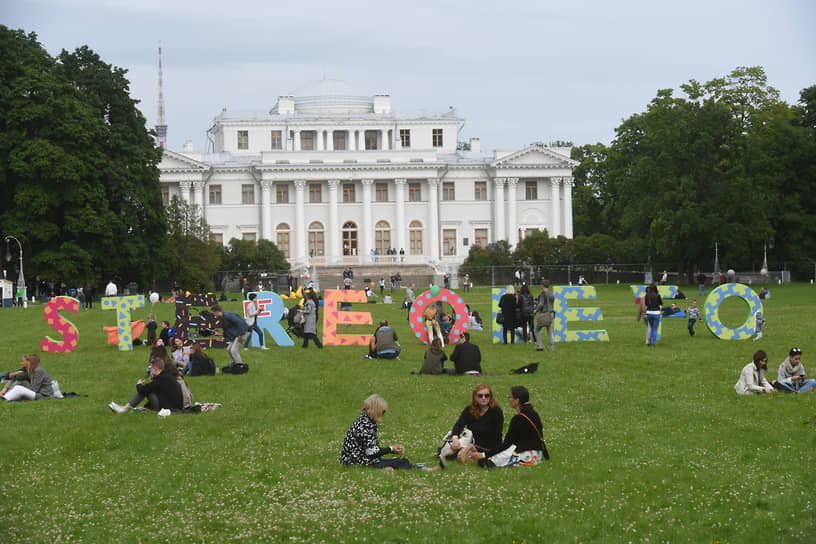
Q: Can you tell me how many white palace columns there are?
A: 12